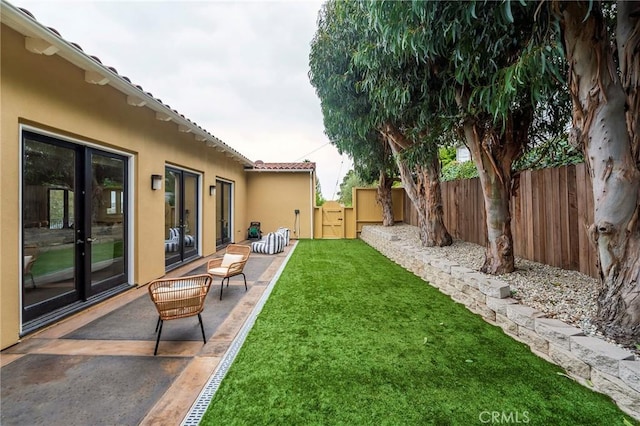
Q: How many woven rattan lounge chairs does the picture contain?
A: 2